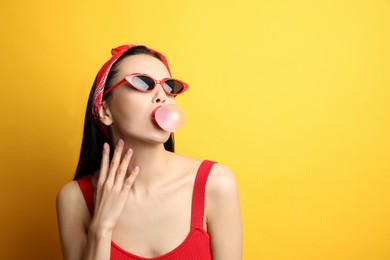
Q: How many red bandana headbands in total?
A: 1